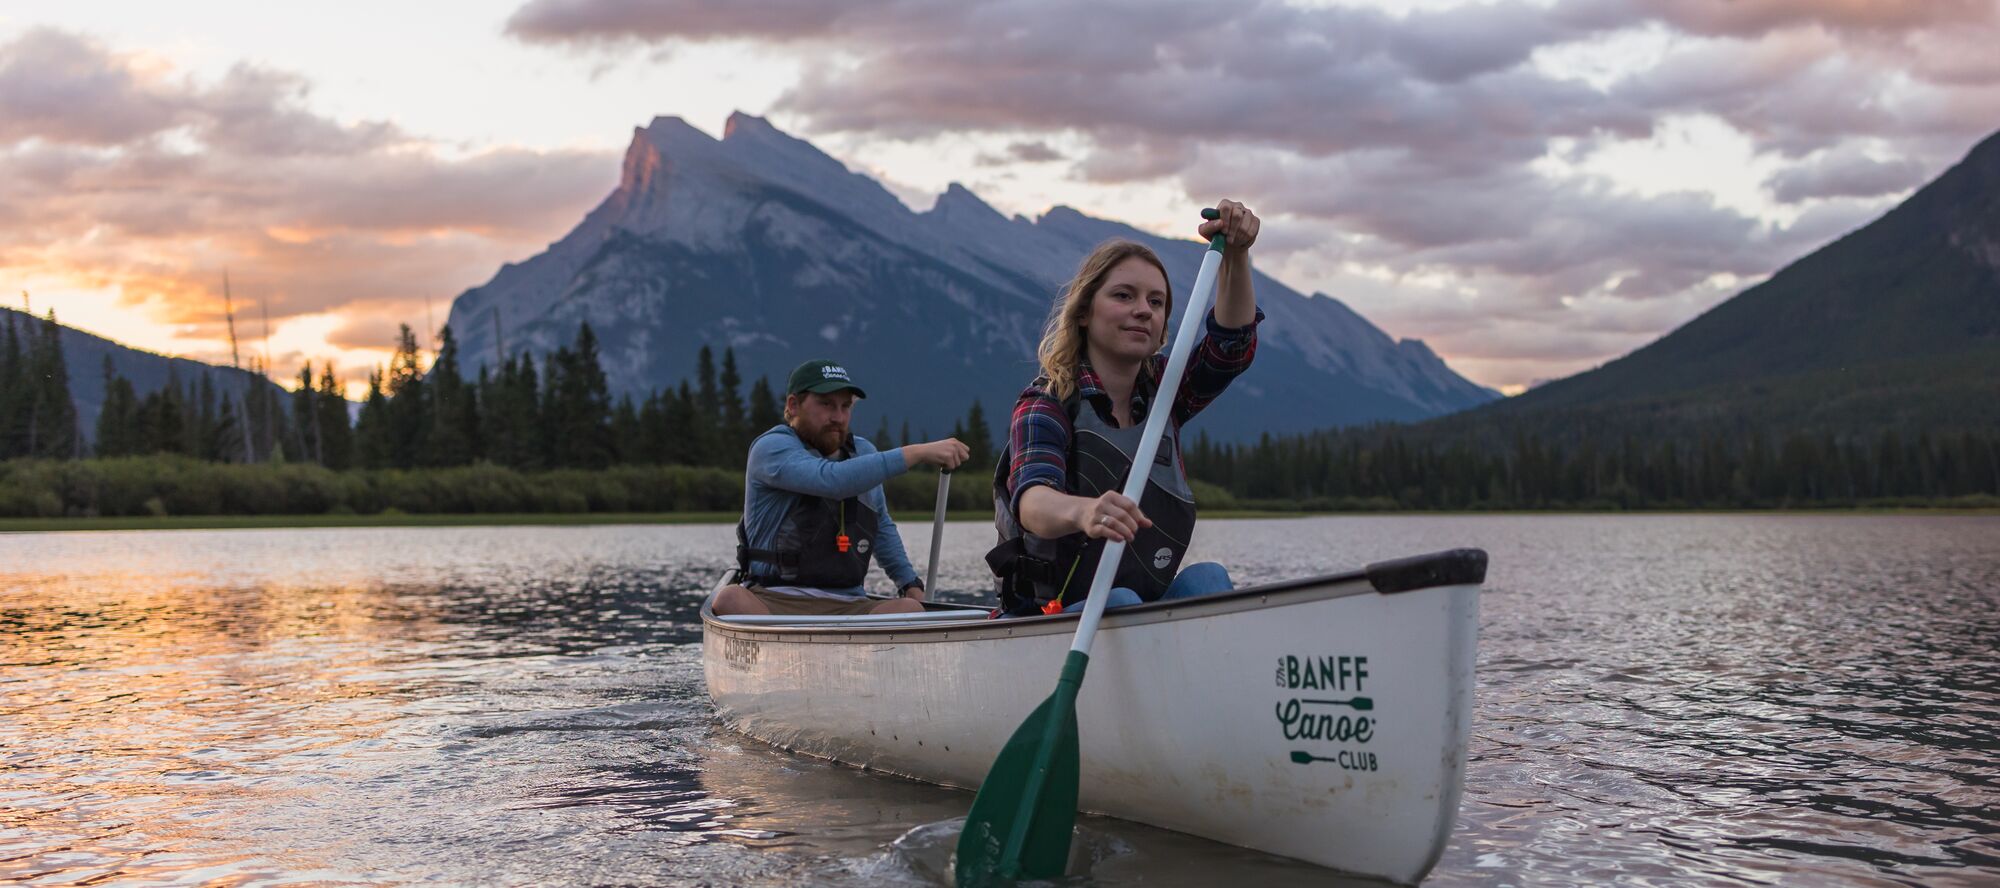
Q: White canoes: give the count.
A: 1